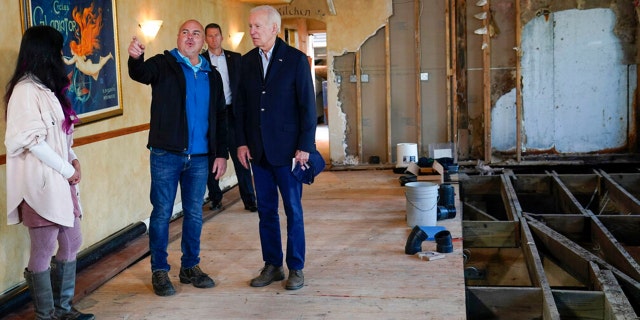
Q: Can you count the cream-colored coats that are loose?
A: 1